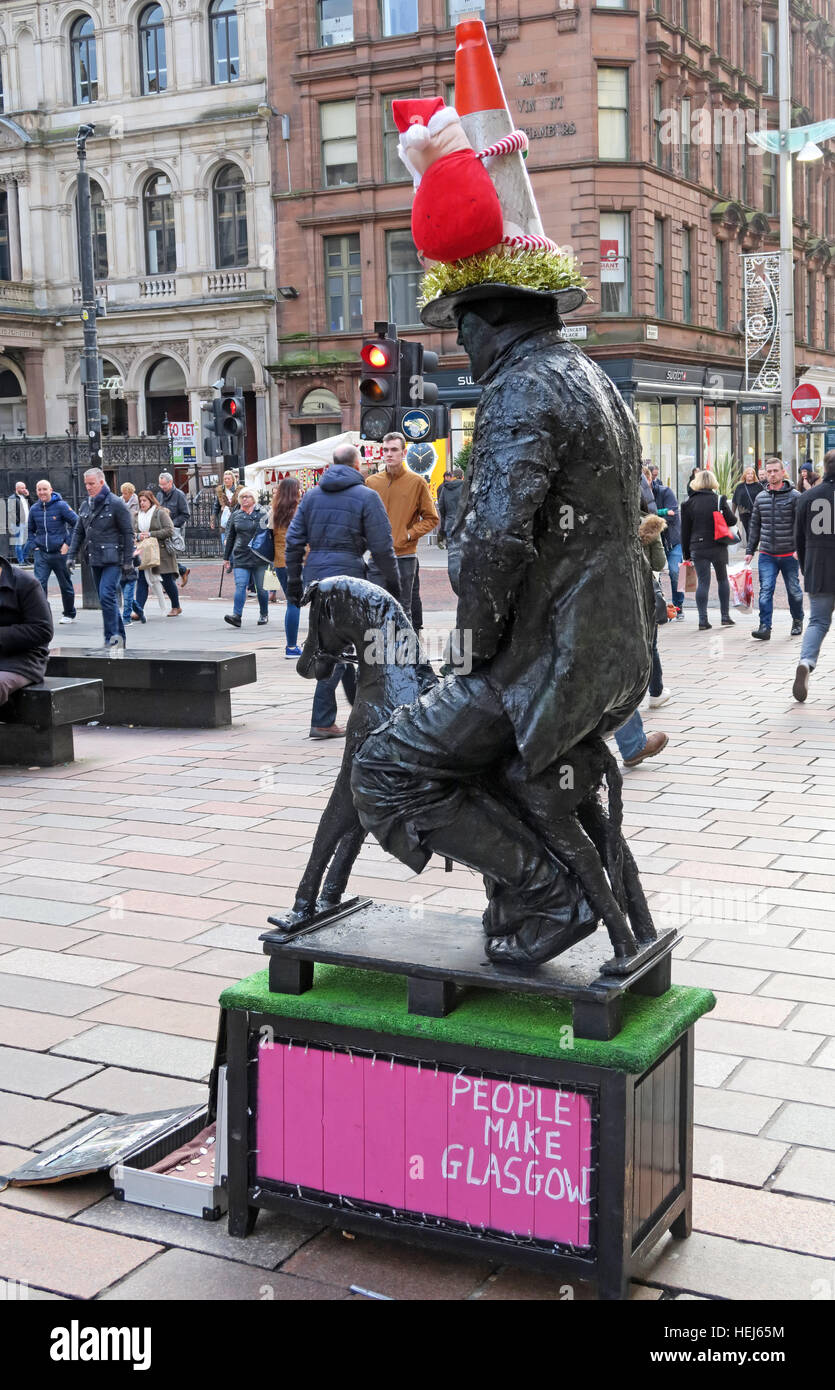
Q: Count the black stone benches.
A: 2